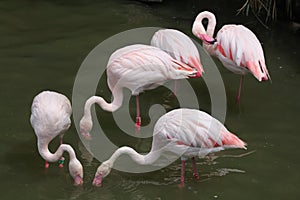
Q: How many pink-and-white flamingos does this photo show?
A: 5